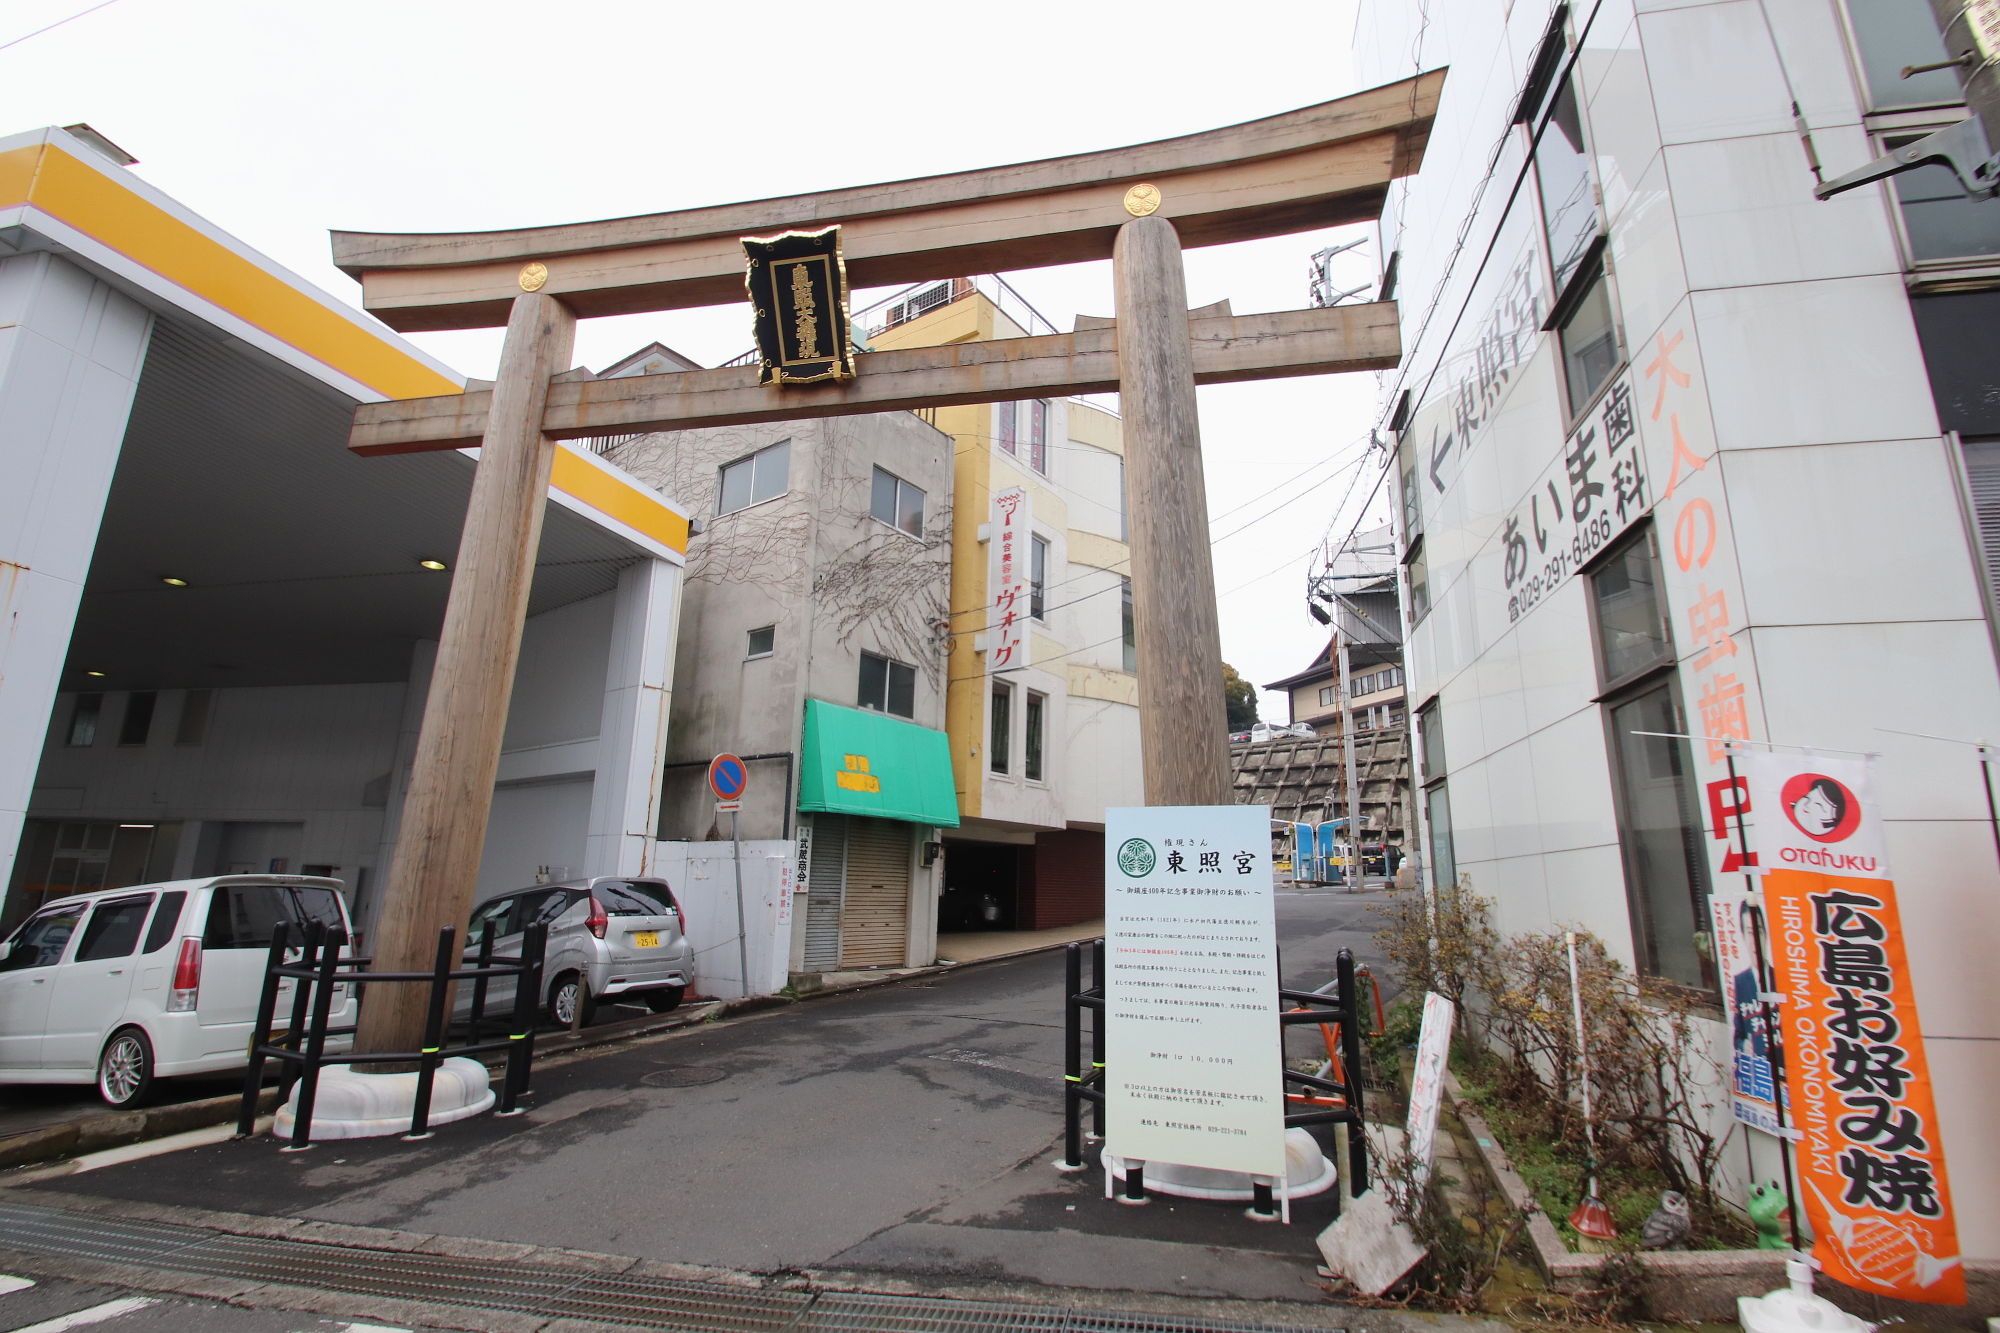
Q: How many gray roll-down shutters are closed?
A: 1